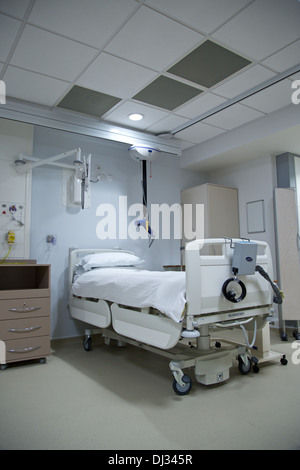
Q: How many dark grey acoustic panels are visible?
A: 3